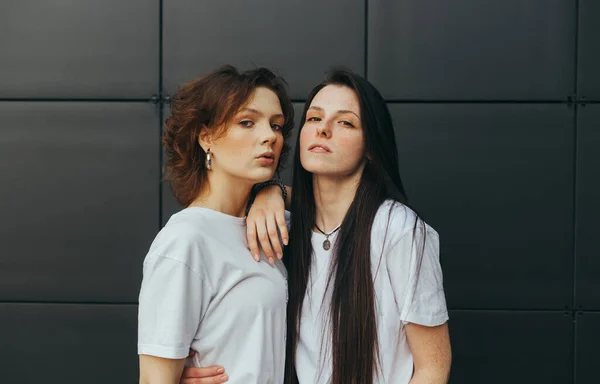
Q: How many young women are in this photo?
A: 2